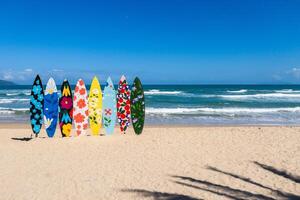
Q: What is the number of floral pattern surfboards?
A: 8